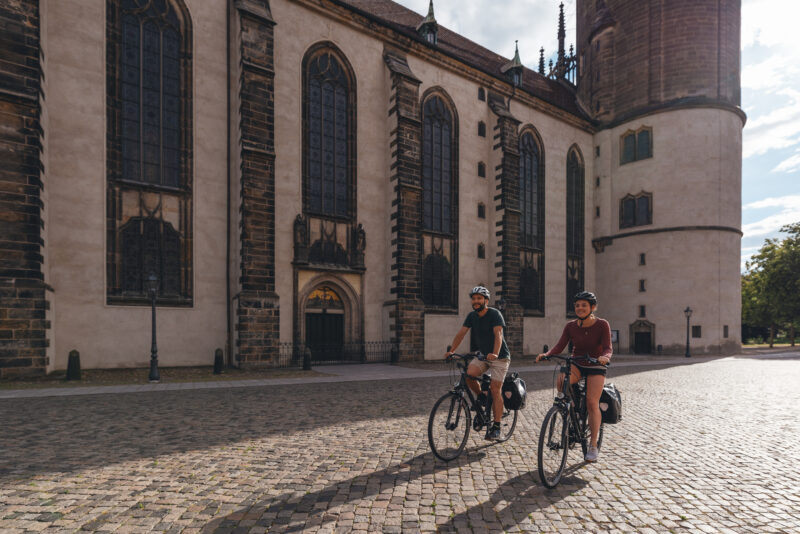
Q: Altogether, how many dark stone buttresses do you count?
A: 4